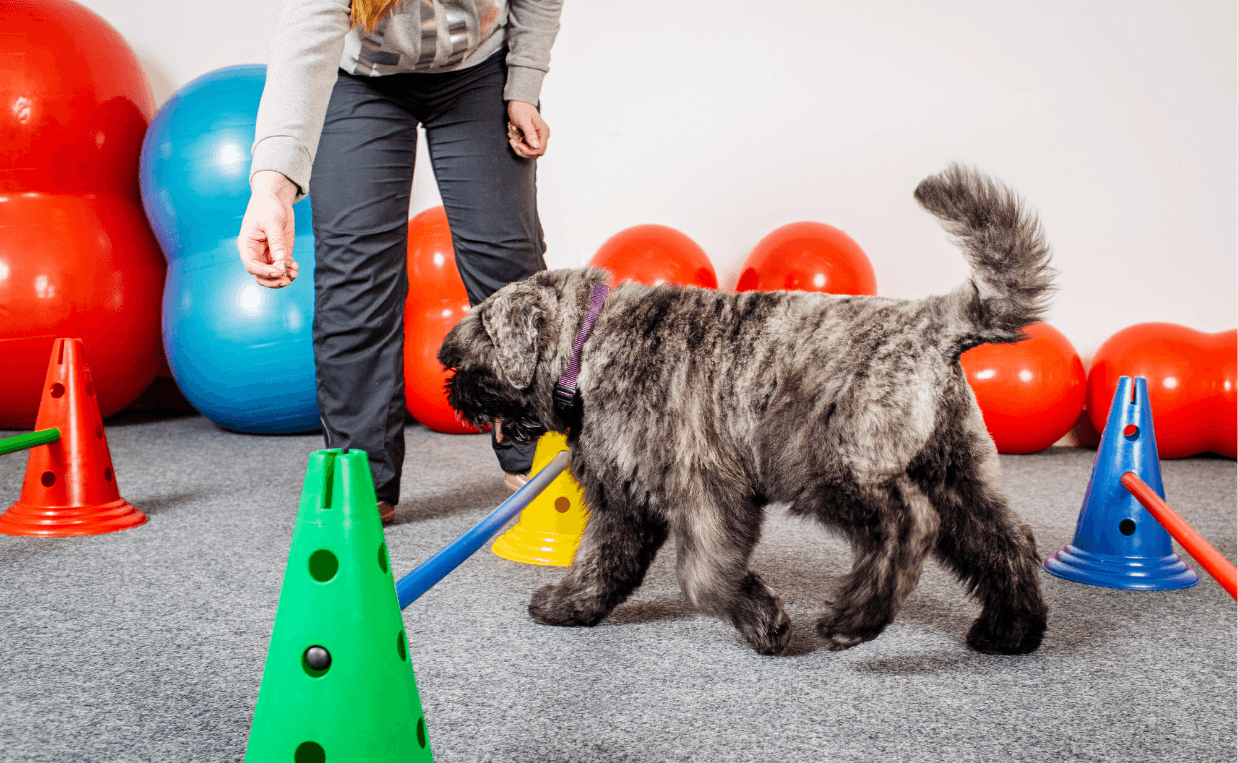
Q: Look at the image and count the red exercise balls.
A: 6